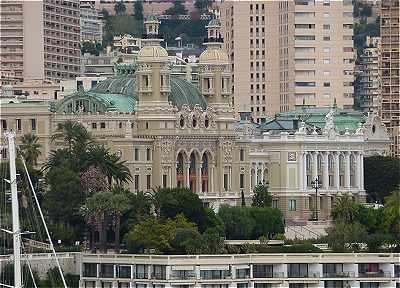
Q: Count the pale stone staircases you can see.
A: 1